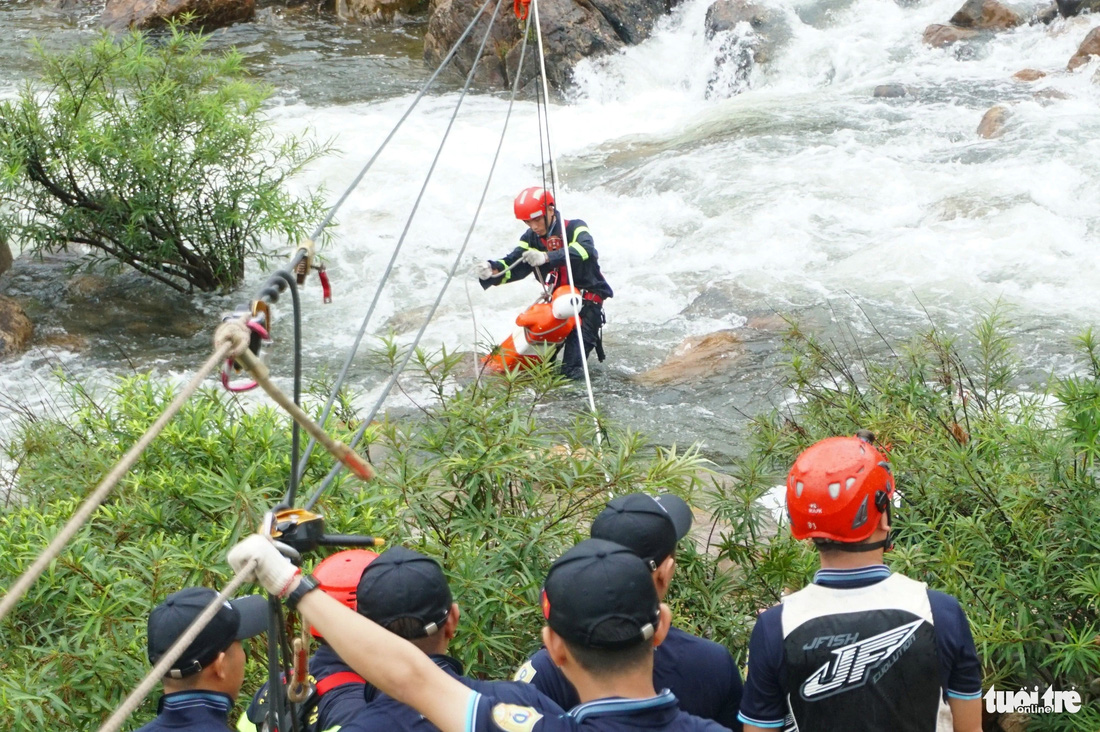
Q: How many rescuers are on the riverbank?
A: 6